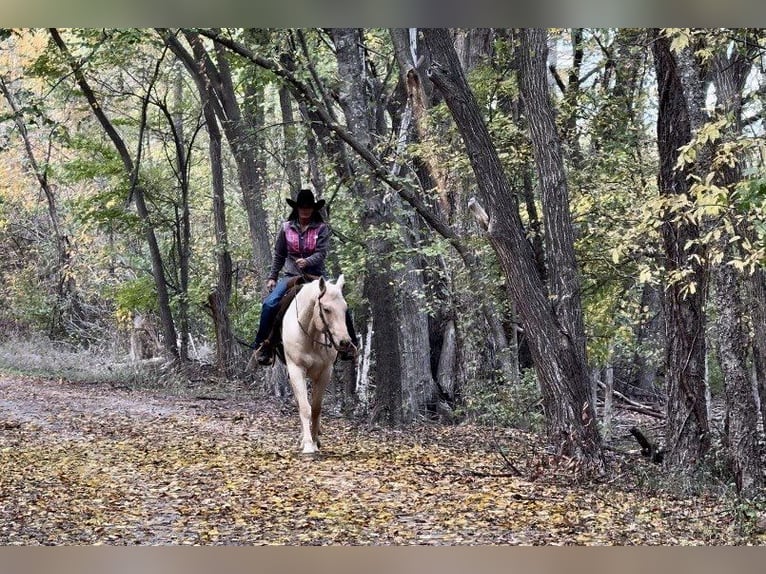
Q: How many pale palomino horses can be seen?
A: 1